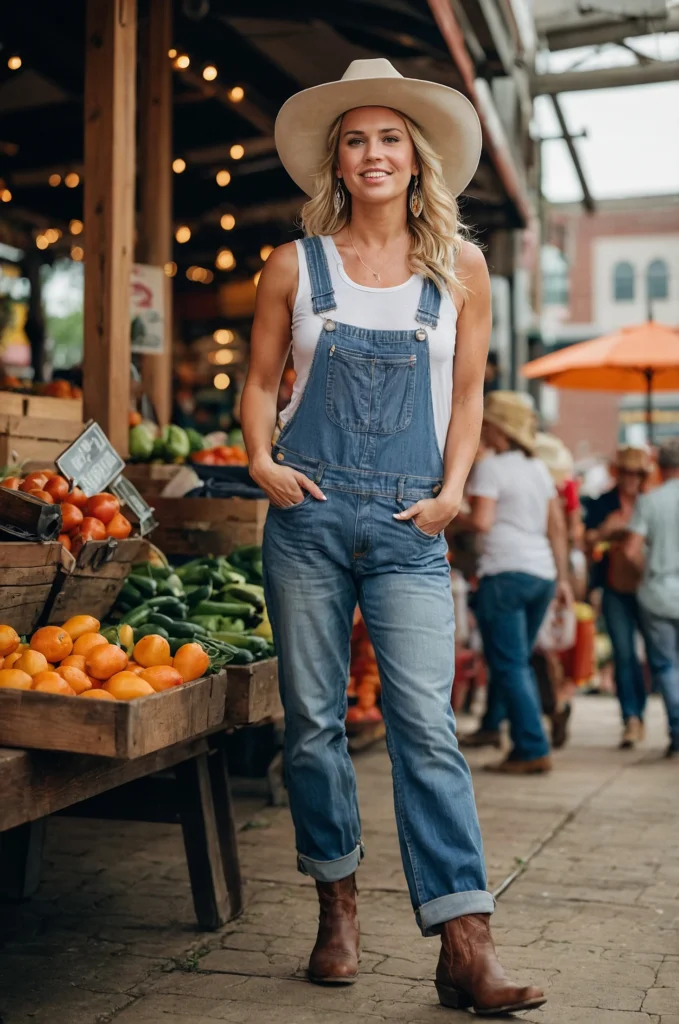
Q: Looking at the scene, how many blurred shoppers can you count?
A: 4